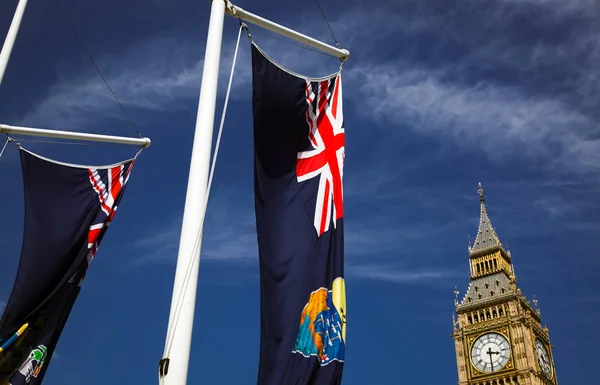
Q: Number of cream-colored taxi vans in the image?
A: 0